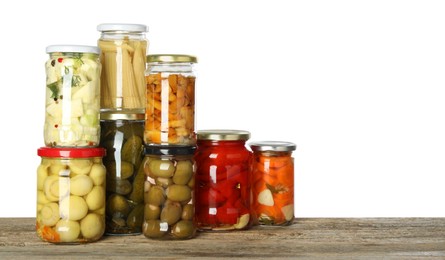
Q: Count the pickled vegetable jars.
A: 8